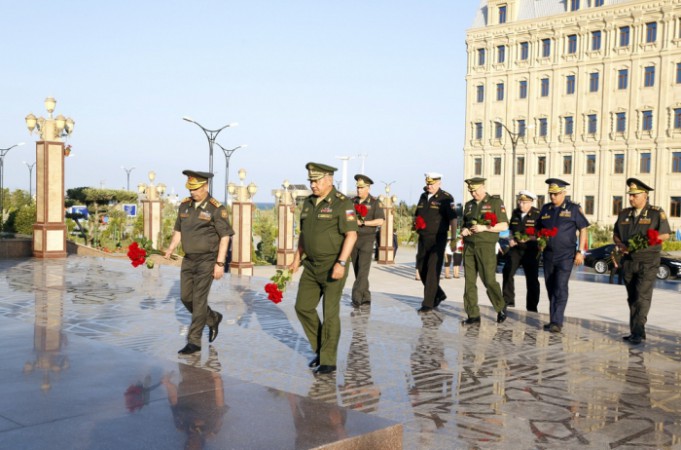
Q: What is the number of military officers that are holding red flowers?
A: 8